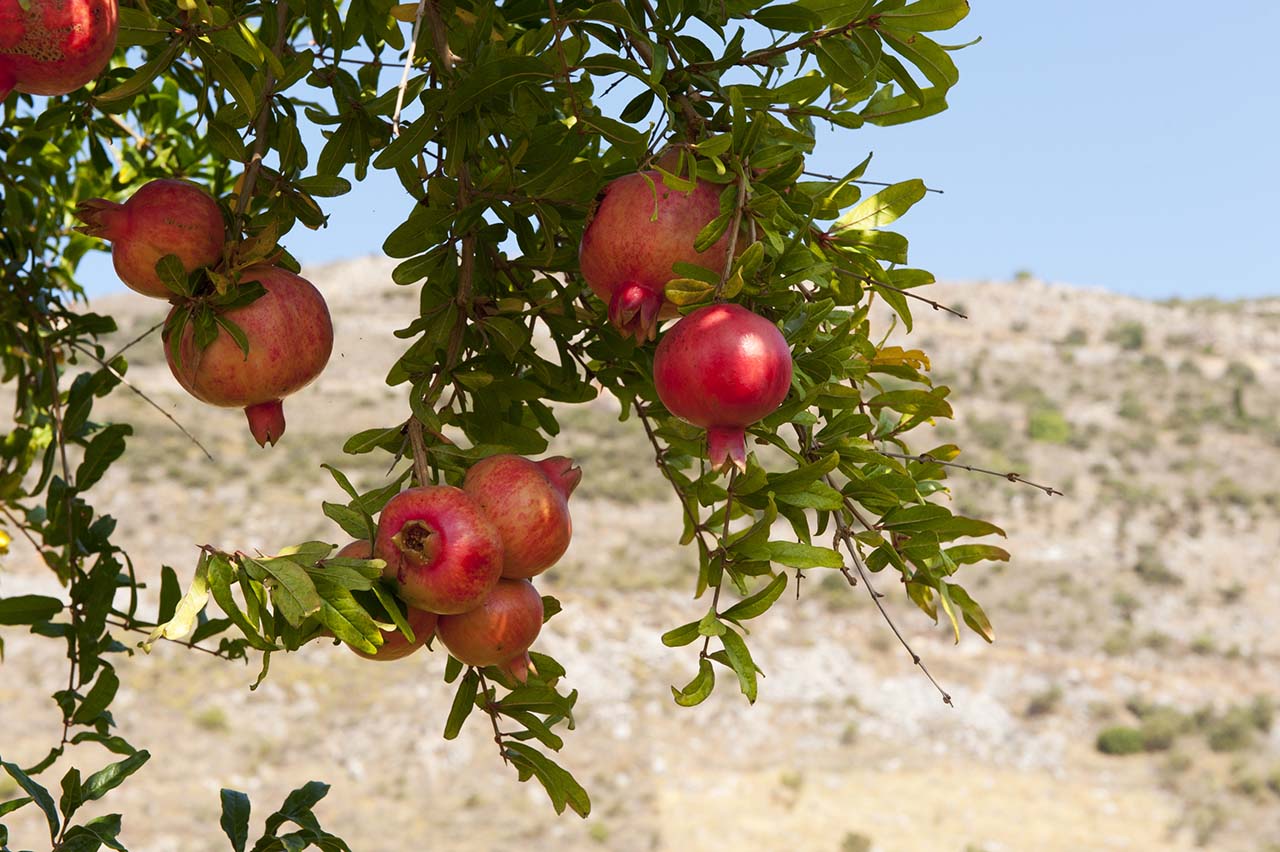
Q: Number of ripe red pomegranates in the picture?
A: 9